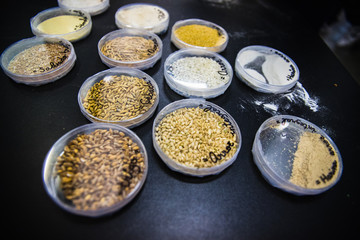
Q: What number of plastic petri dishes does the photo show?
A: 12